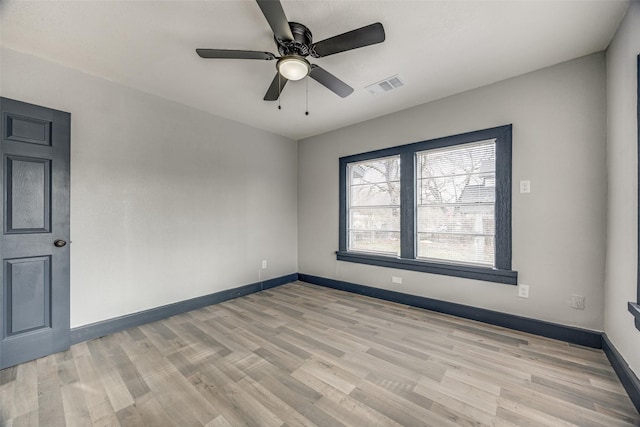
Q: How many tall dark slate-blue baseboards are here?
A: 3